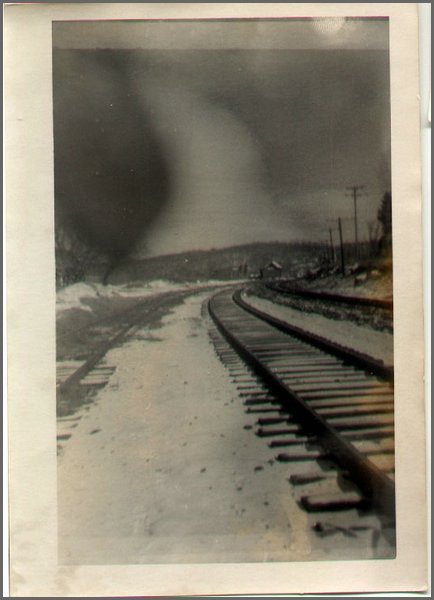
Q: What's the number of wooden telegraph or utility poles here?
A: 3